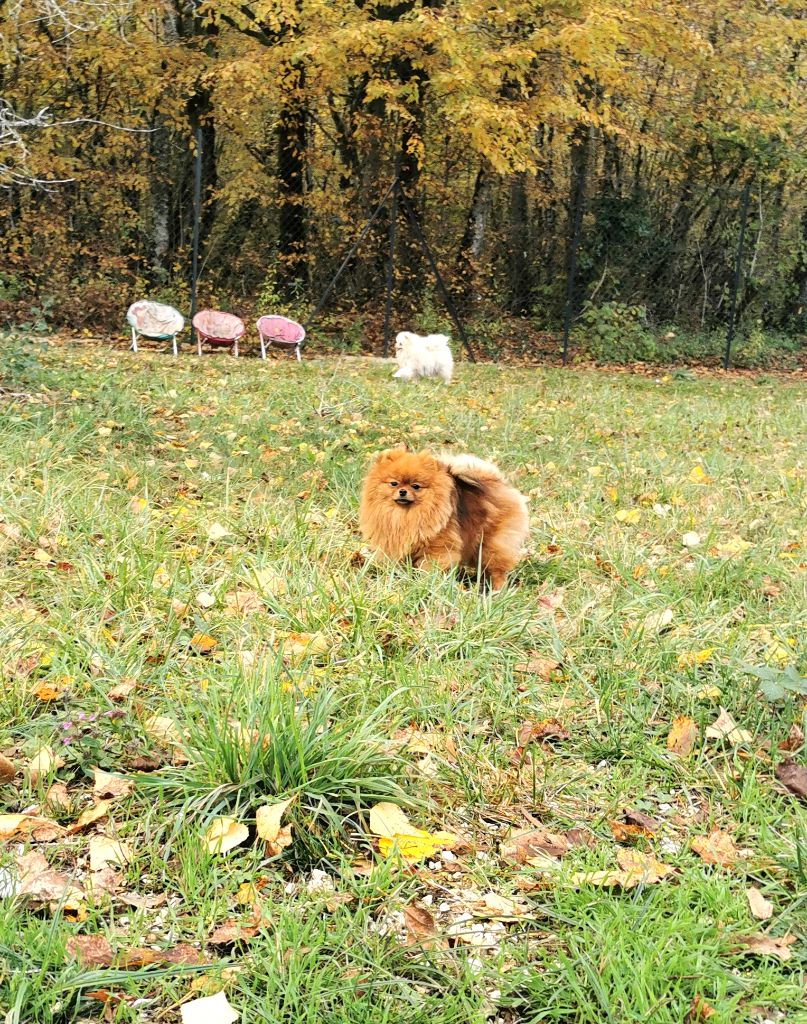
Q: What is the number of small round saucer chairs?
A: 3